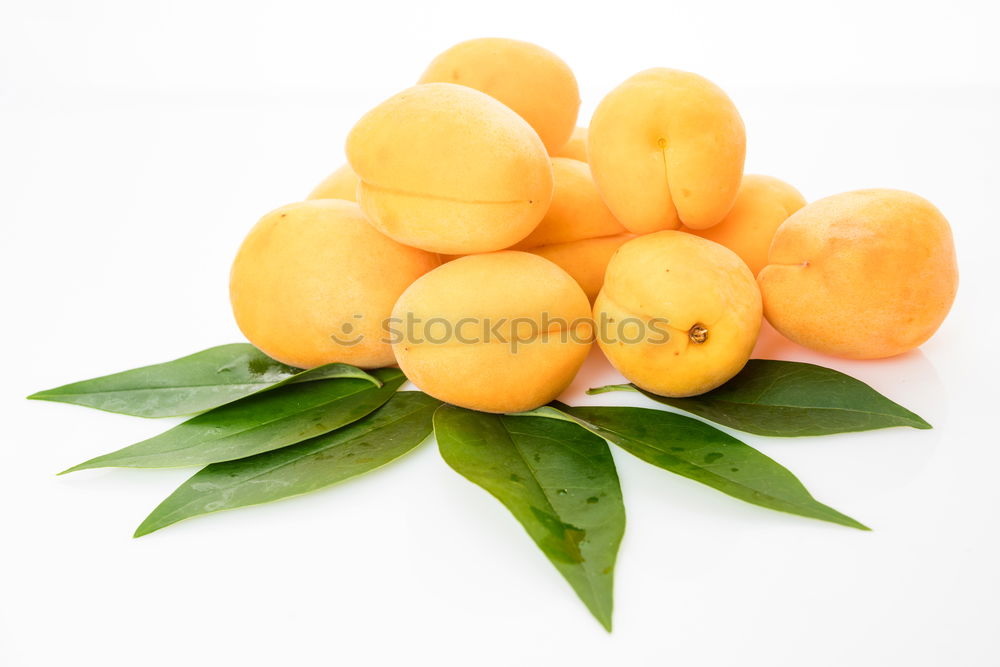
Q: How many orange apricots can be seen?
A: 11